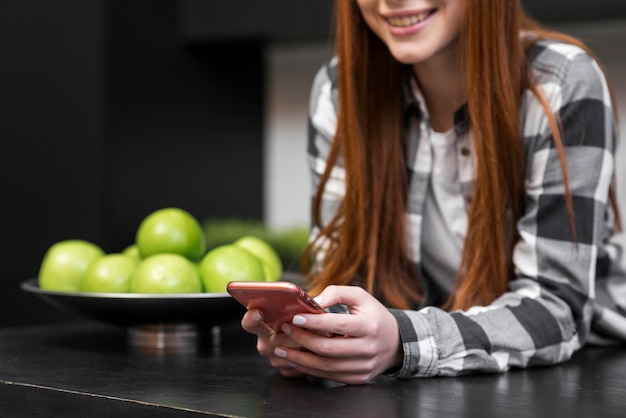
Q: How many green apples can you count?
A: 7